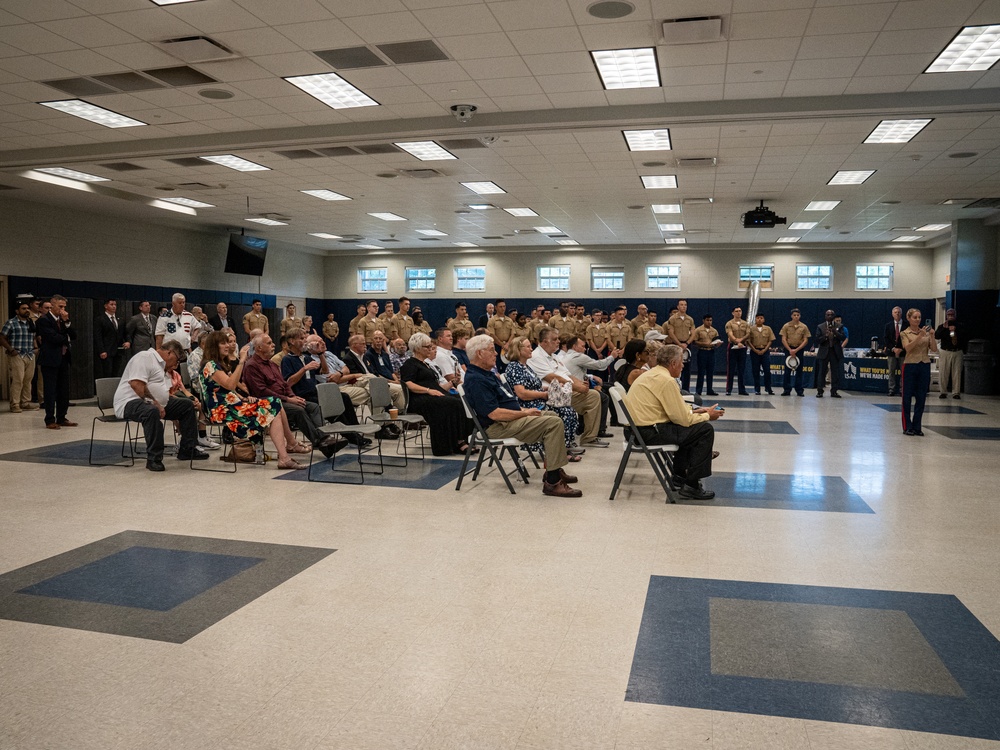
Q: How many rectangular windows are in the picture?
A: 9